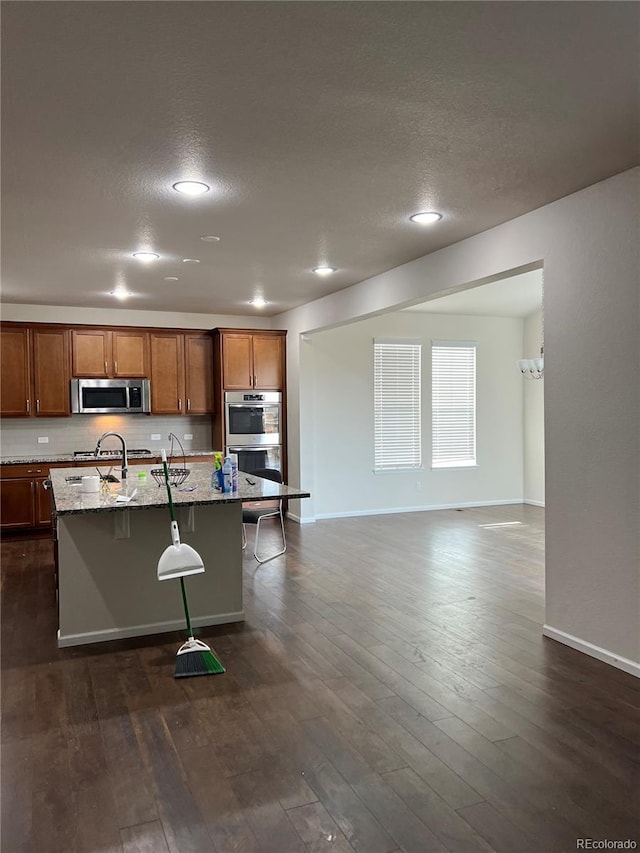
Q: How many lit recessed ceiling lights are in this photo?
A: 6